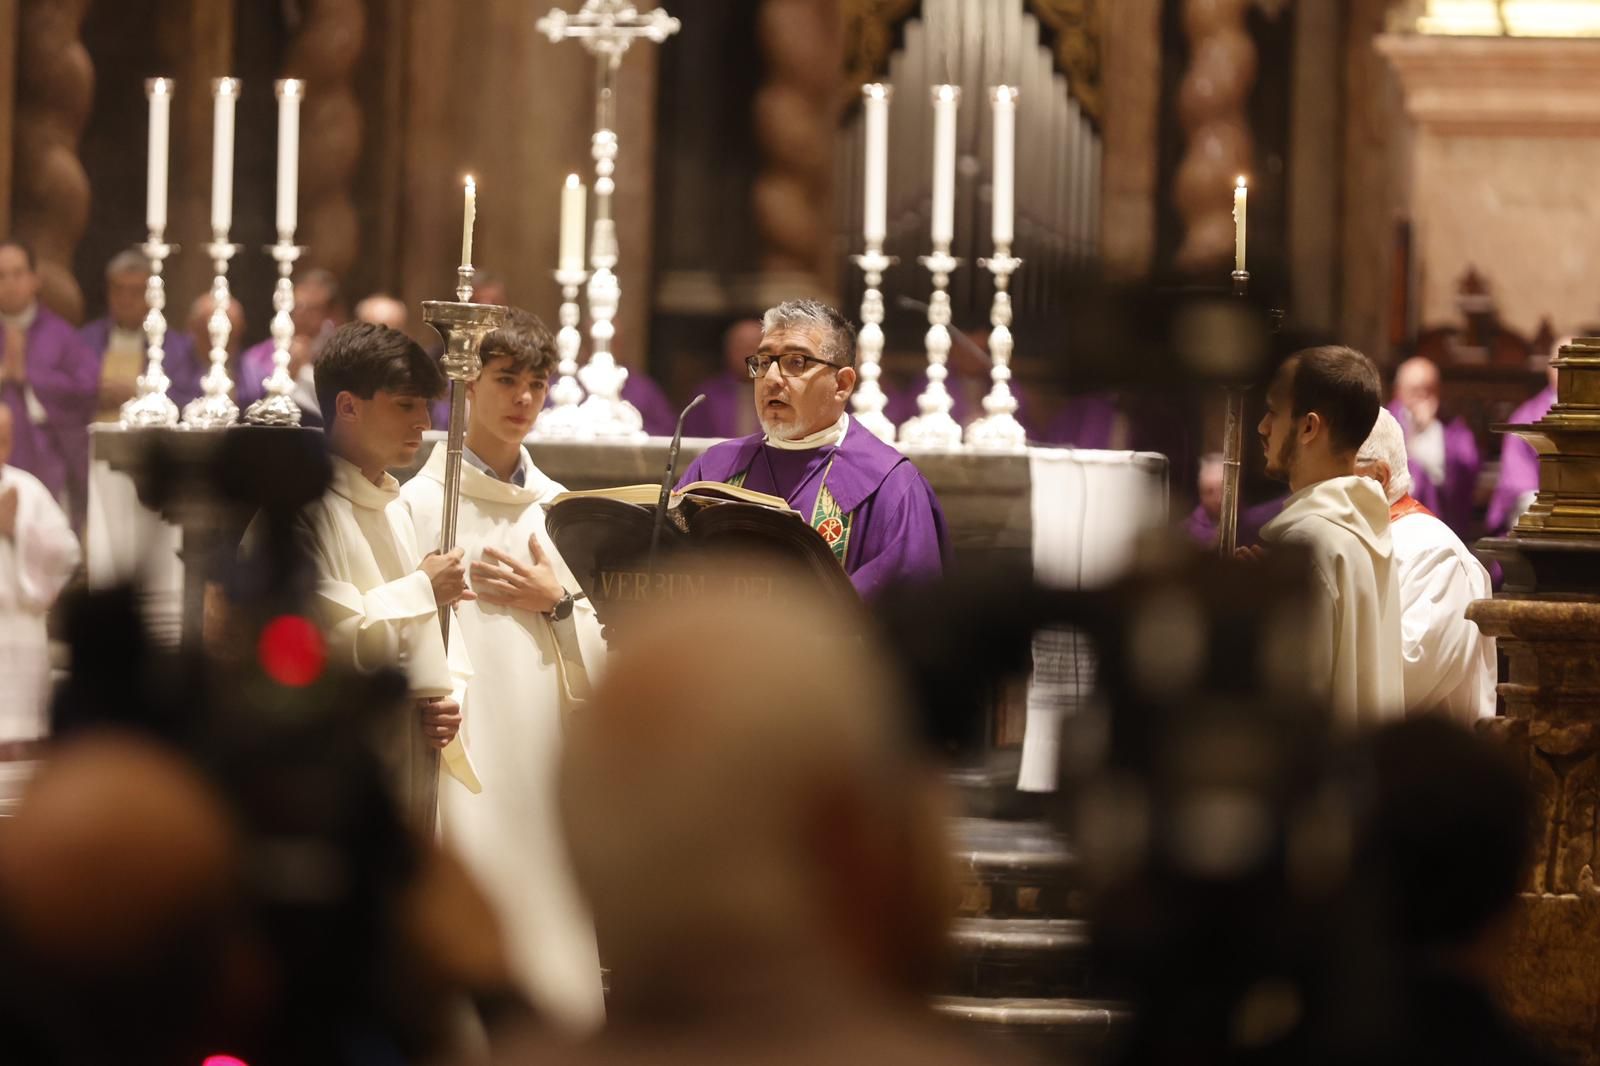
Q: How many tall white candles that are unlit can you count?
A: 0